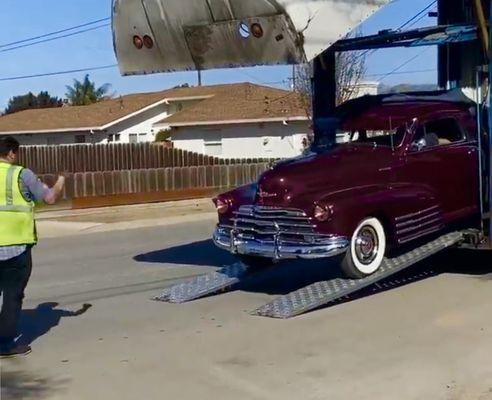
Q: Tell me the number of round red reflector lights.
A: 3